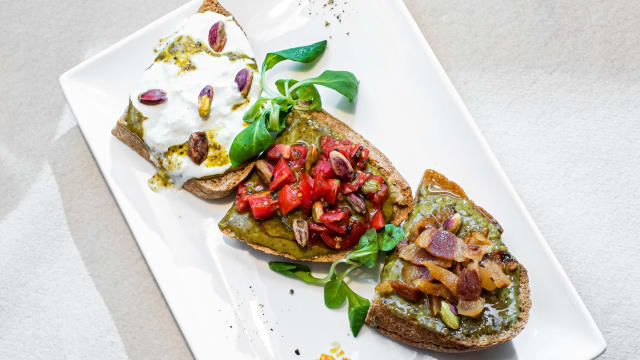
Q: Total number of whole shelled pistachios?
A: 13